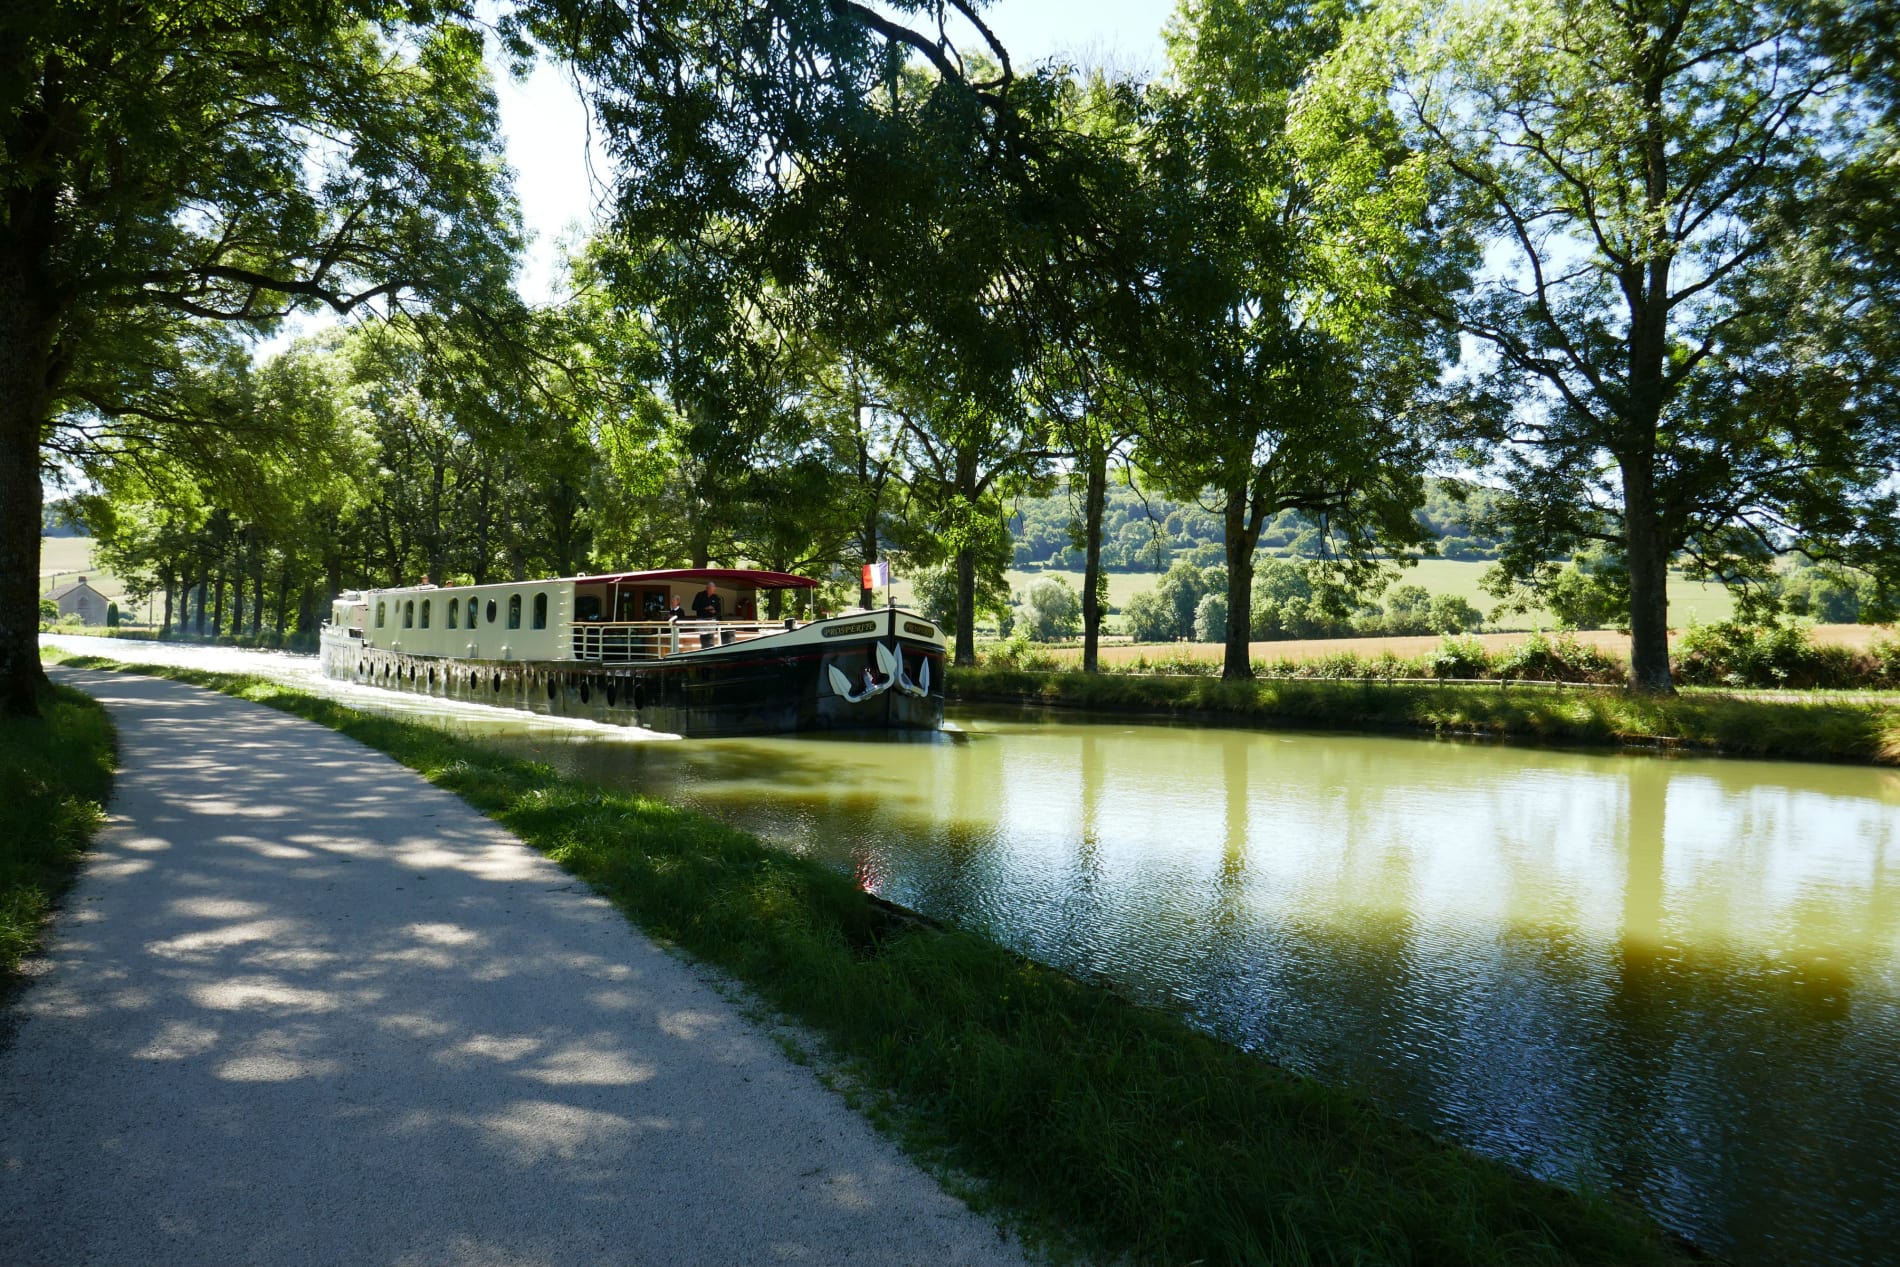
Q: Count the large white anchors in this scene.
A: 2